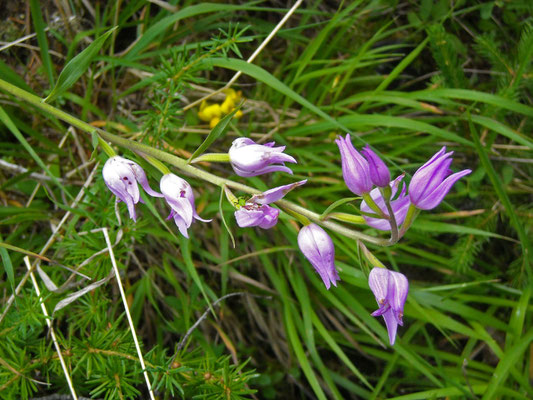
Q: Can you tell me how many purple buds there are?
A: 10